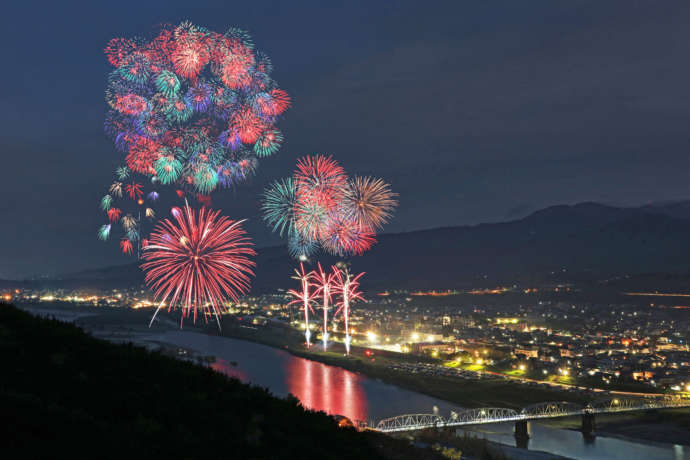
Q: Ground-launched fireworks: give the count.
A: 3